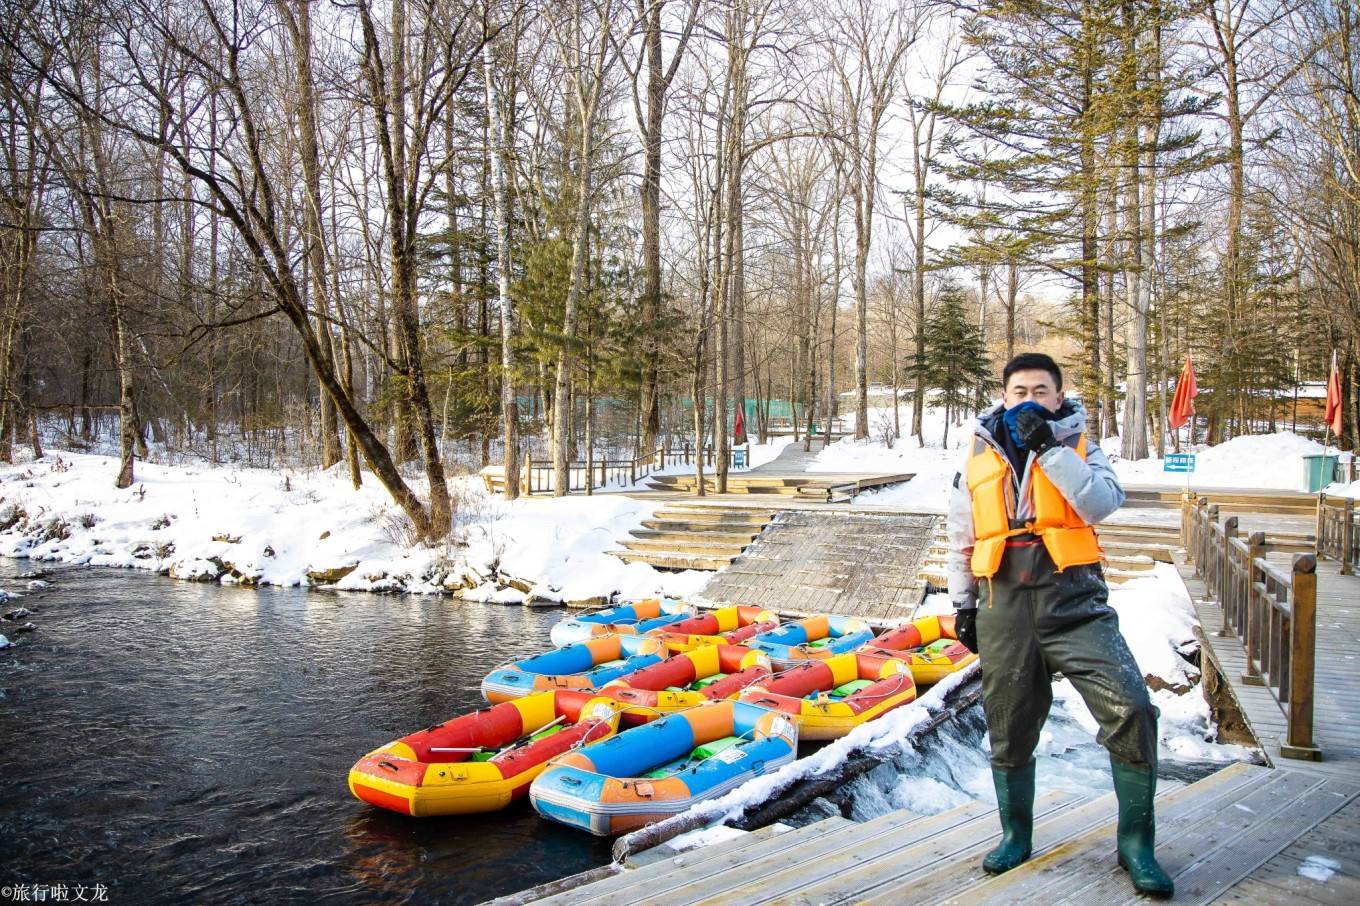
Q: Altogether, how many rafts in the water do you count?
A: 9